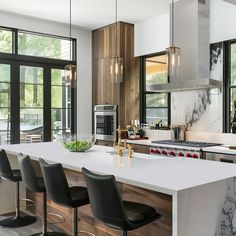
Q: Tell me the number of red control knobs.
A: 7